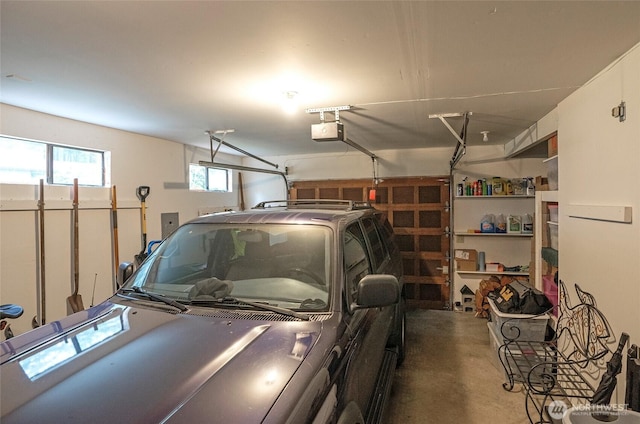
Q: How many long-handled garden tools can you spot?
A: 4